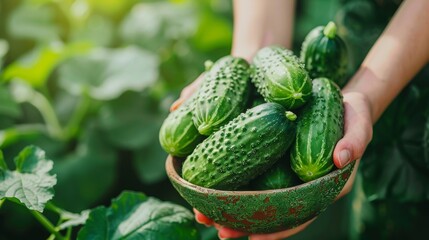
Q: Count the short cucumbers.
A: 7